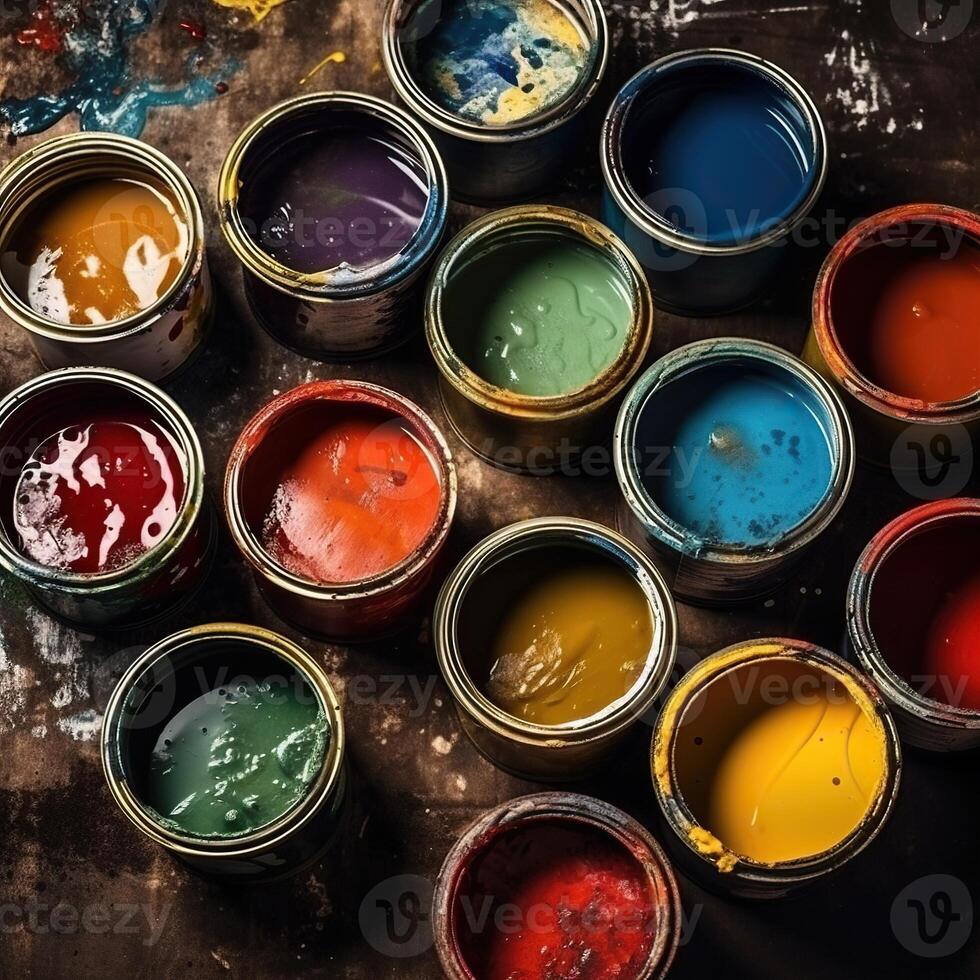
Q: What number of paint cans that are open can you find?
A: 14